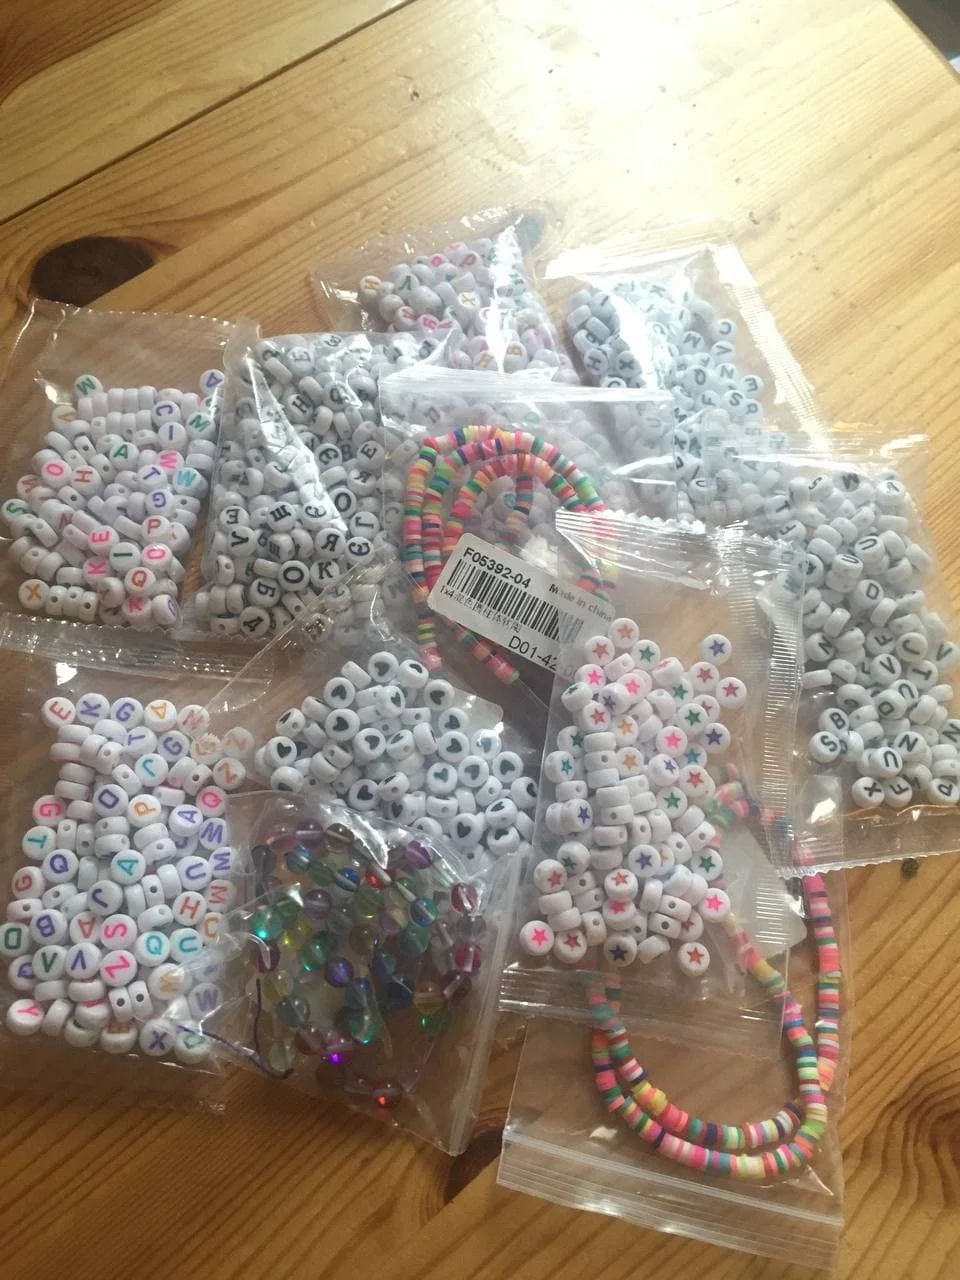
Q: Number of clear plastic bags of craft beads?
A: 11